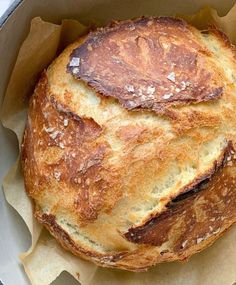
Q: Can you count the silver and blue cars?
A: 0